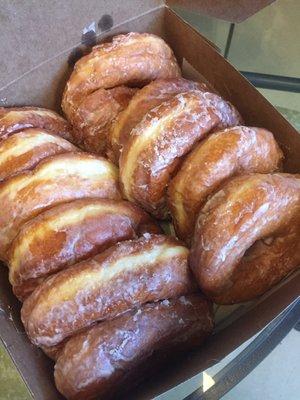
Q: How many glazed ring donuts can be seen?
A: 11